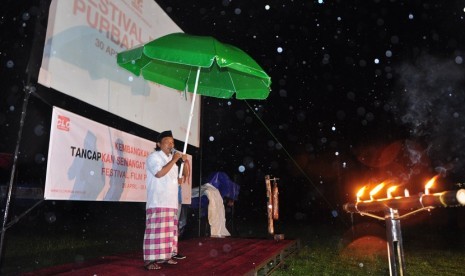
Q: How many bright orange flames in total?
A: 4